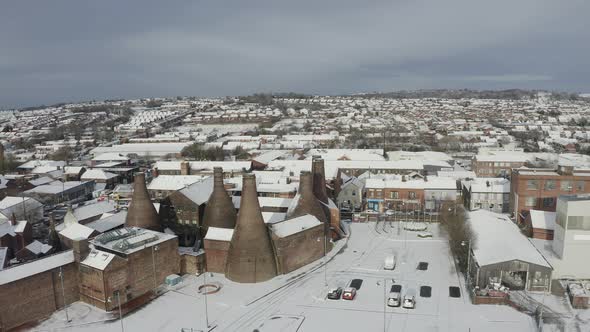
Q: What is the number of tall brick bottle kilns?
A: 5